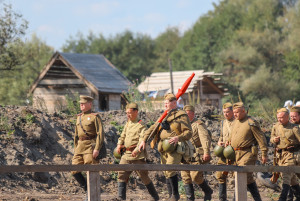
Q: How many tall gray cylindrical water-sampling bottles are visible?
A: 0